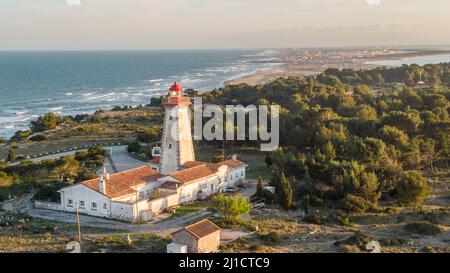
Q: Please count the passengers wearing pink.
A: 0